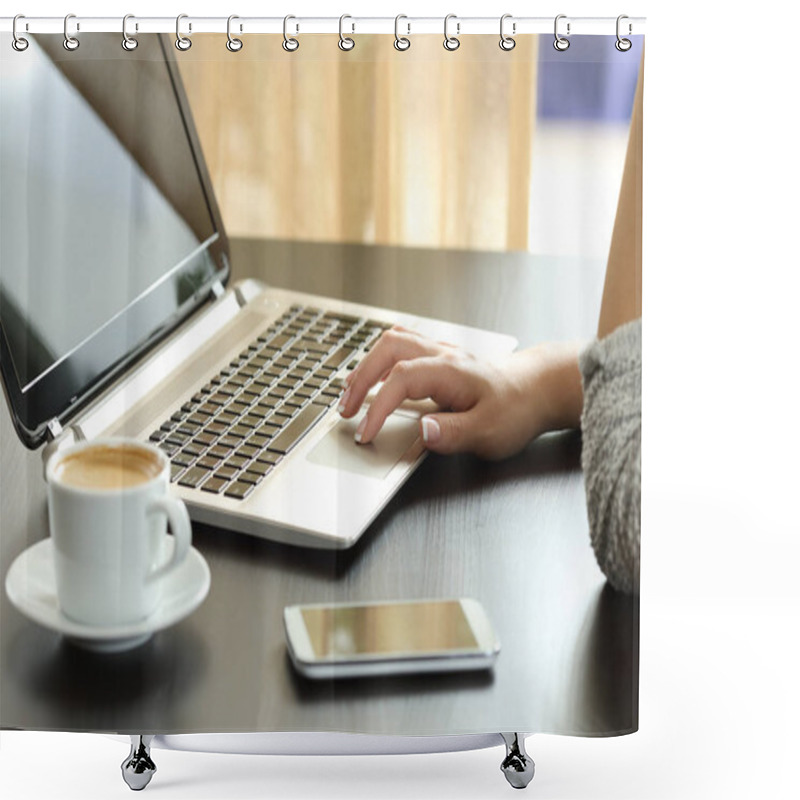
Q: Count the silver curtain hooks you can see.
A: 12